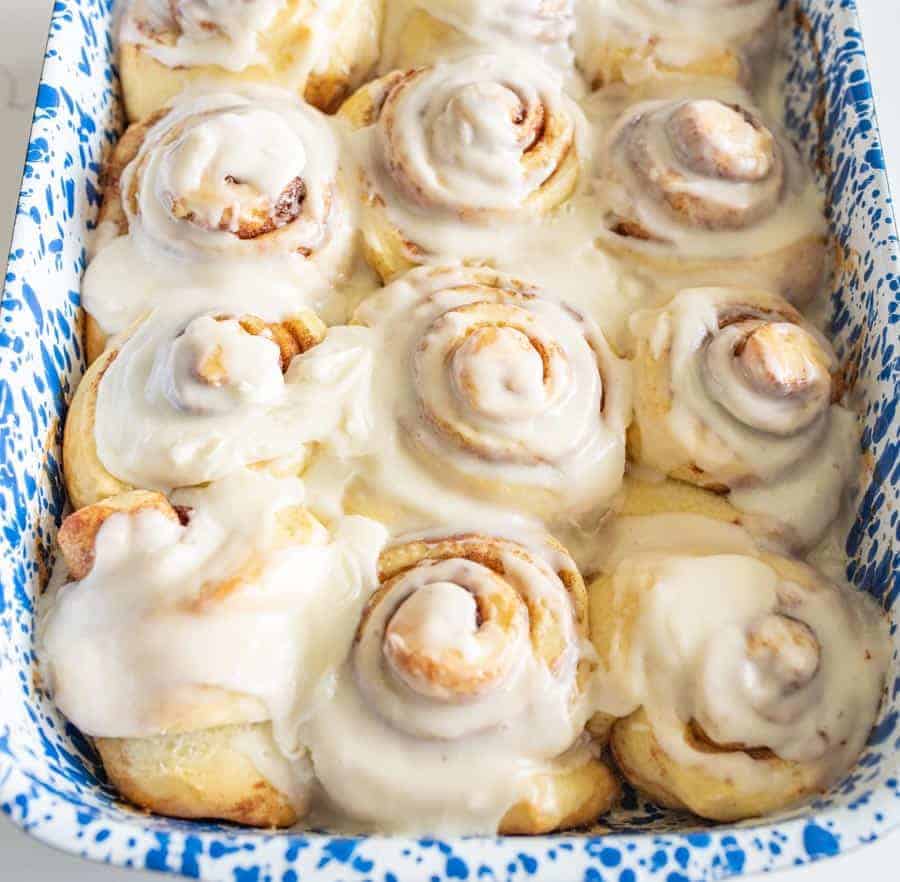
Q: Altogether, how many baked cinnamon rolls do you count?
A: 12